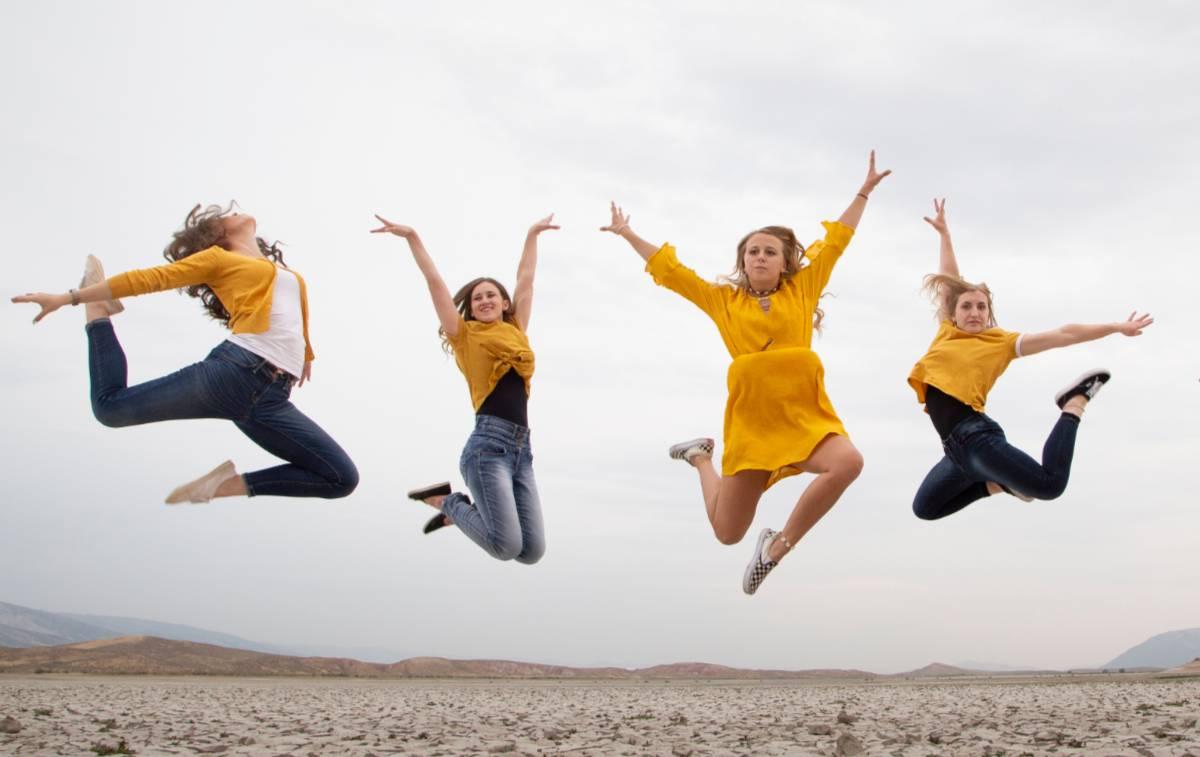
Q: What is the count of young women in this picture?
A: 4